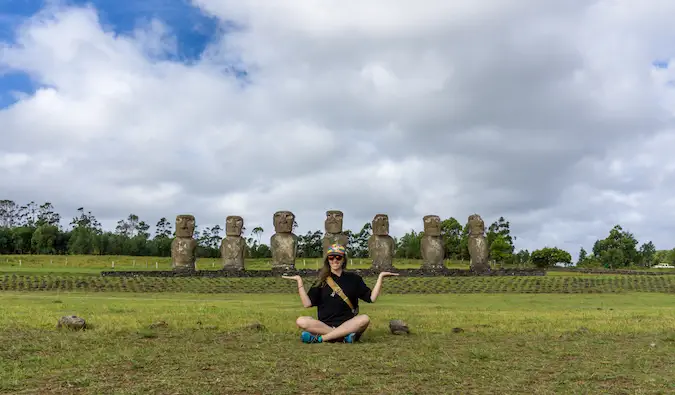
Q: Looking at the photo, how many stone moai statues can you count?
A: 7